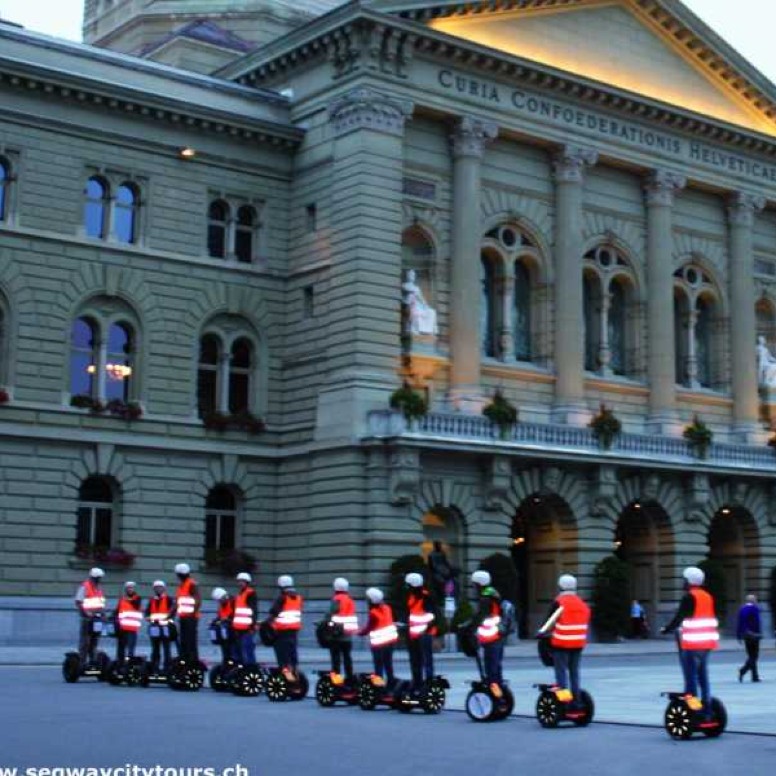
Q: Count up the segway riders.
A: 13